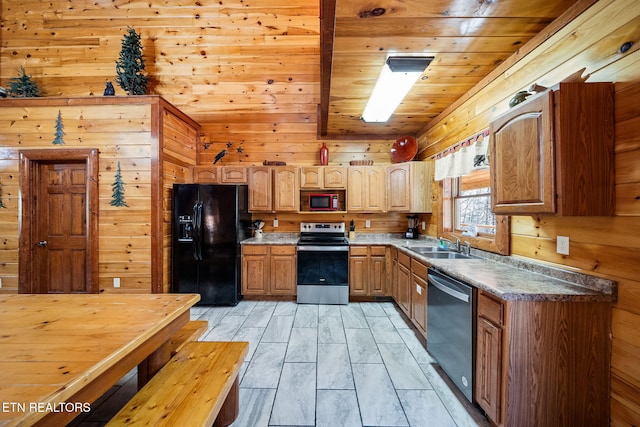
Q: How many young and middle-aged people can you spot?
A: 0